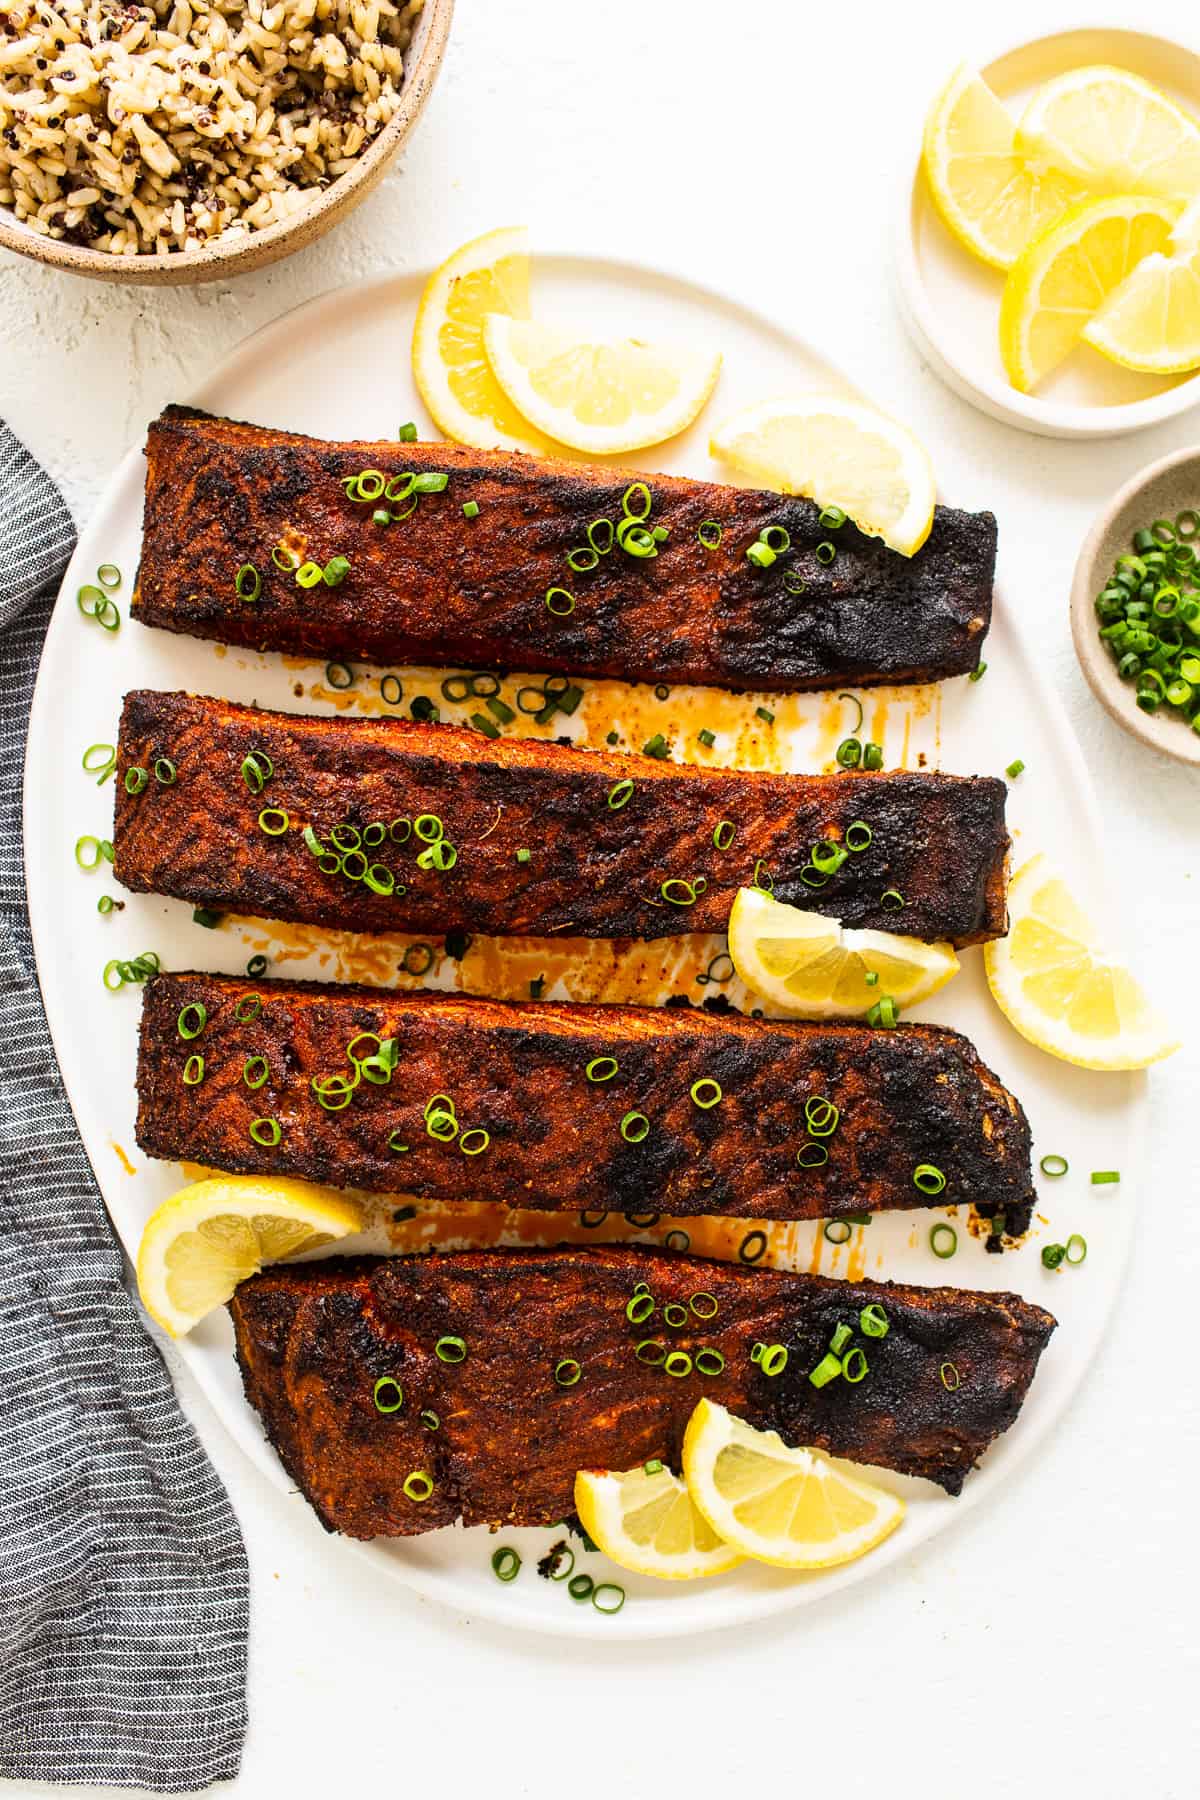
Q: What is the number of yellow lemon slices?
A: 12